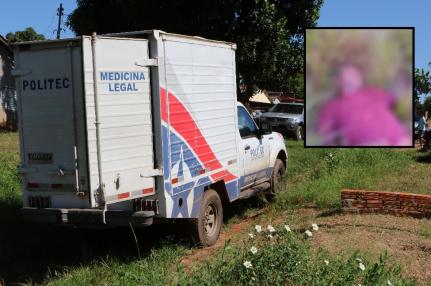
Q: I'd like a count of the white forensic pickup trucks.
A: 1